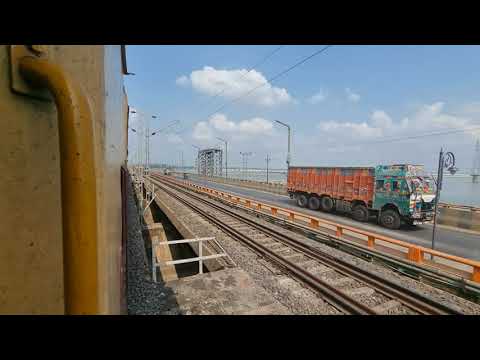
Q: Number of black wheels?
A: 5